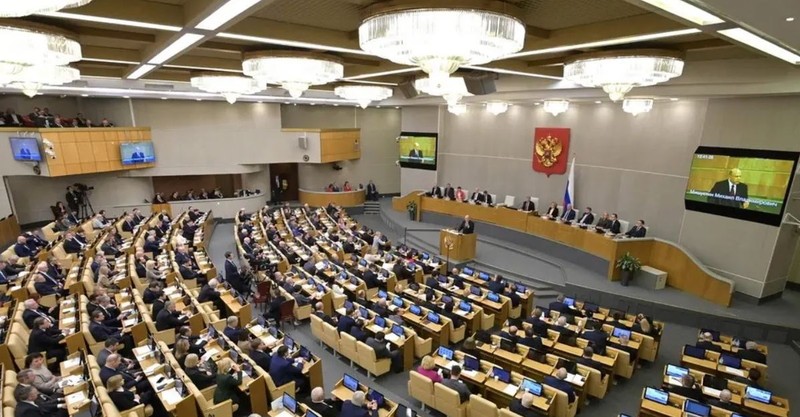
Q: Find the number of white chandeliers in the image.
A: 13